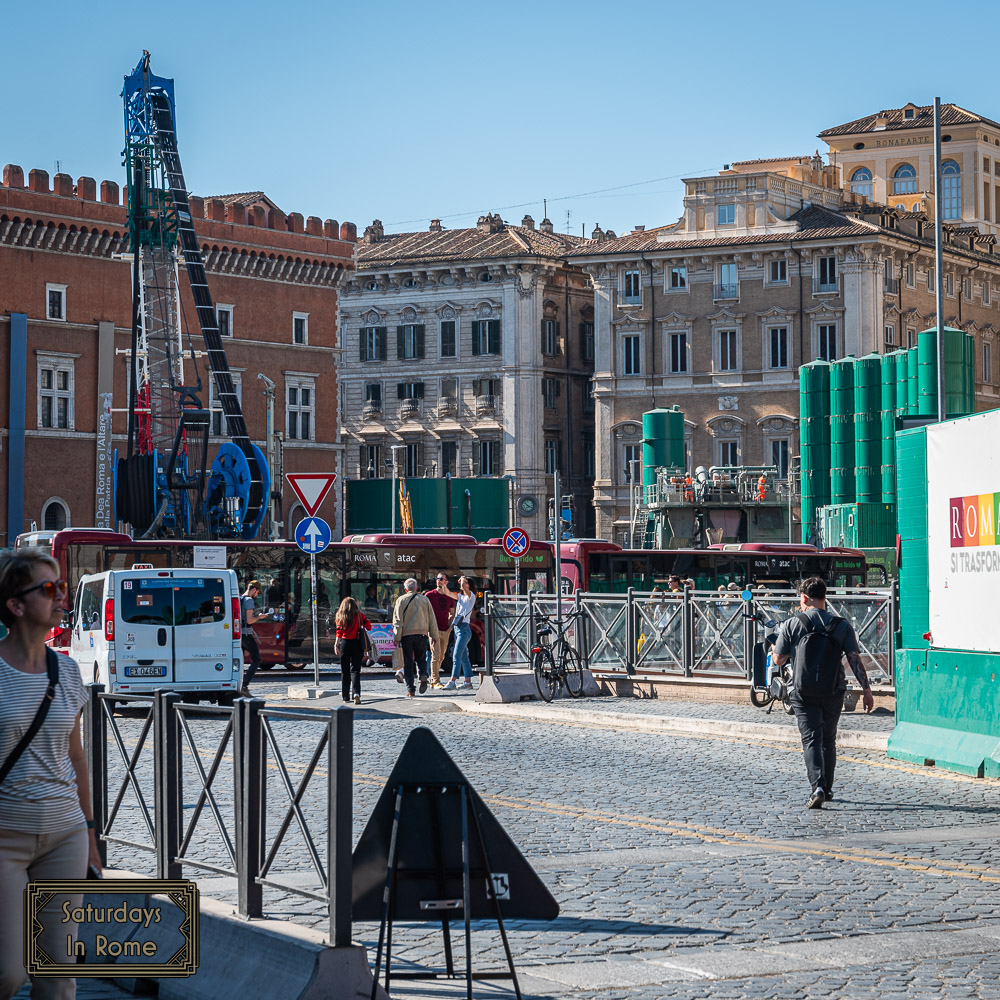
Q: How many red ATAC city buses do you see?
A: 2